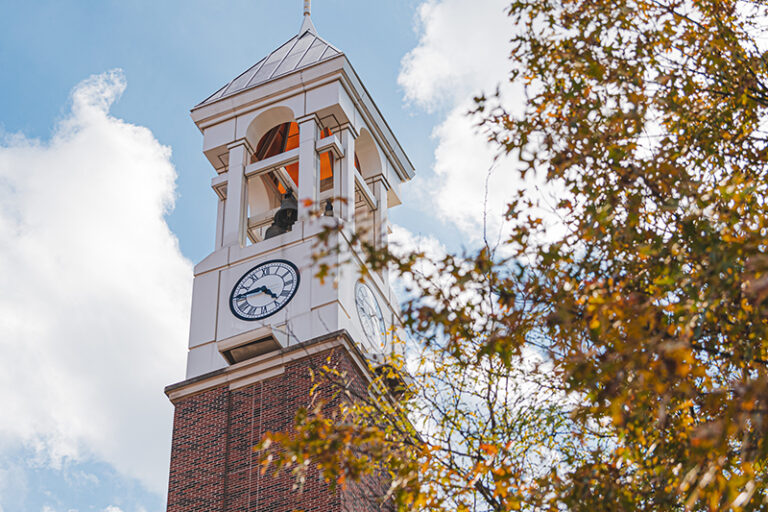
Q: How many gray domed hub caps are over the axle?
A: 0